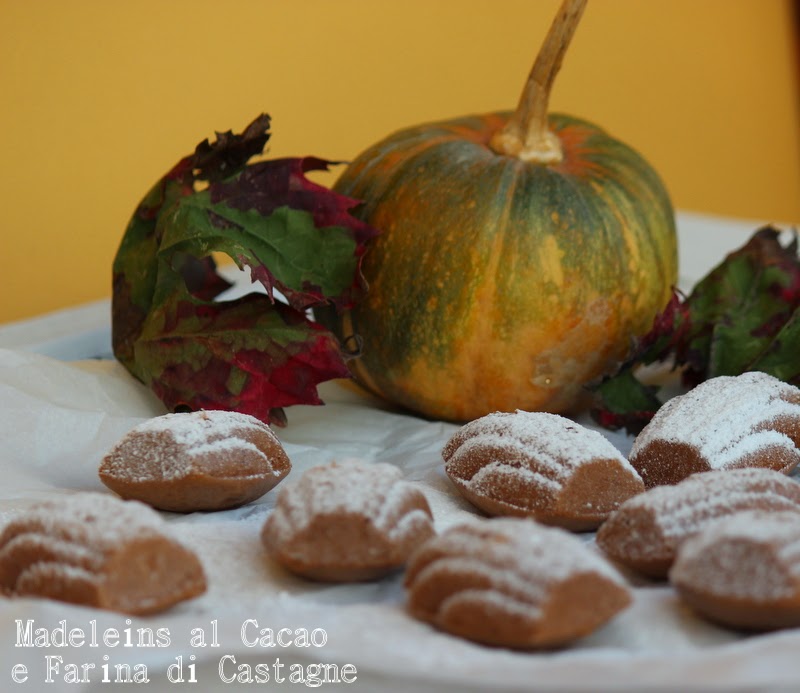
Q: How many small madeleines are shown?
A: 8